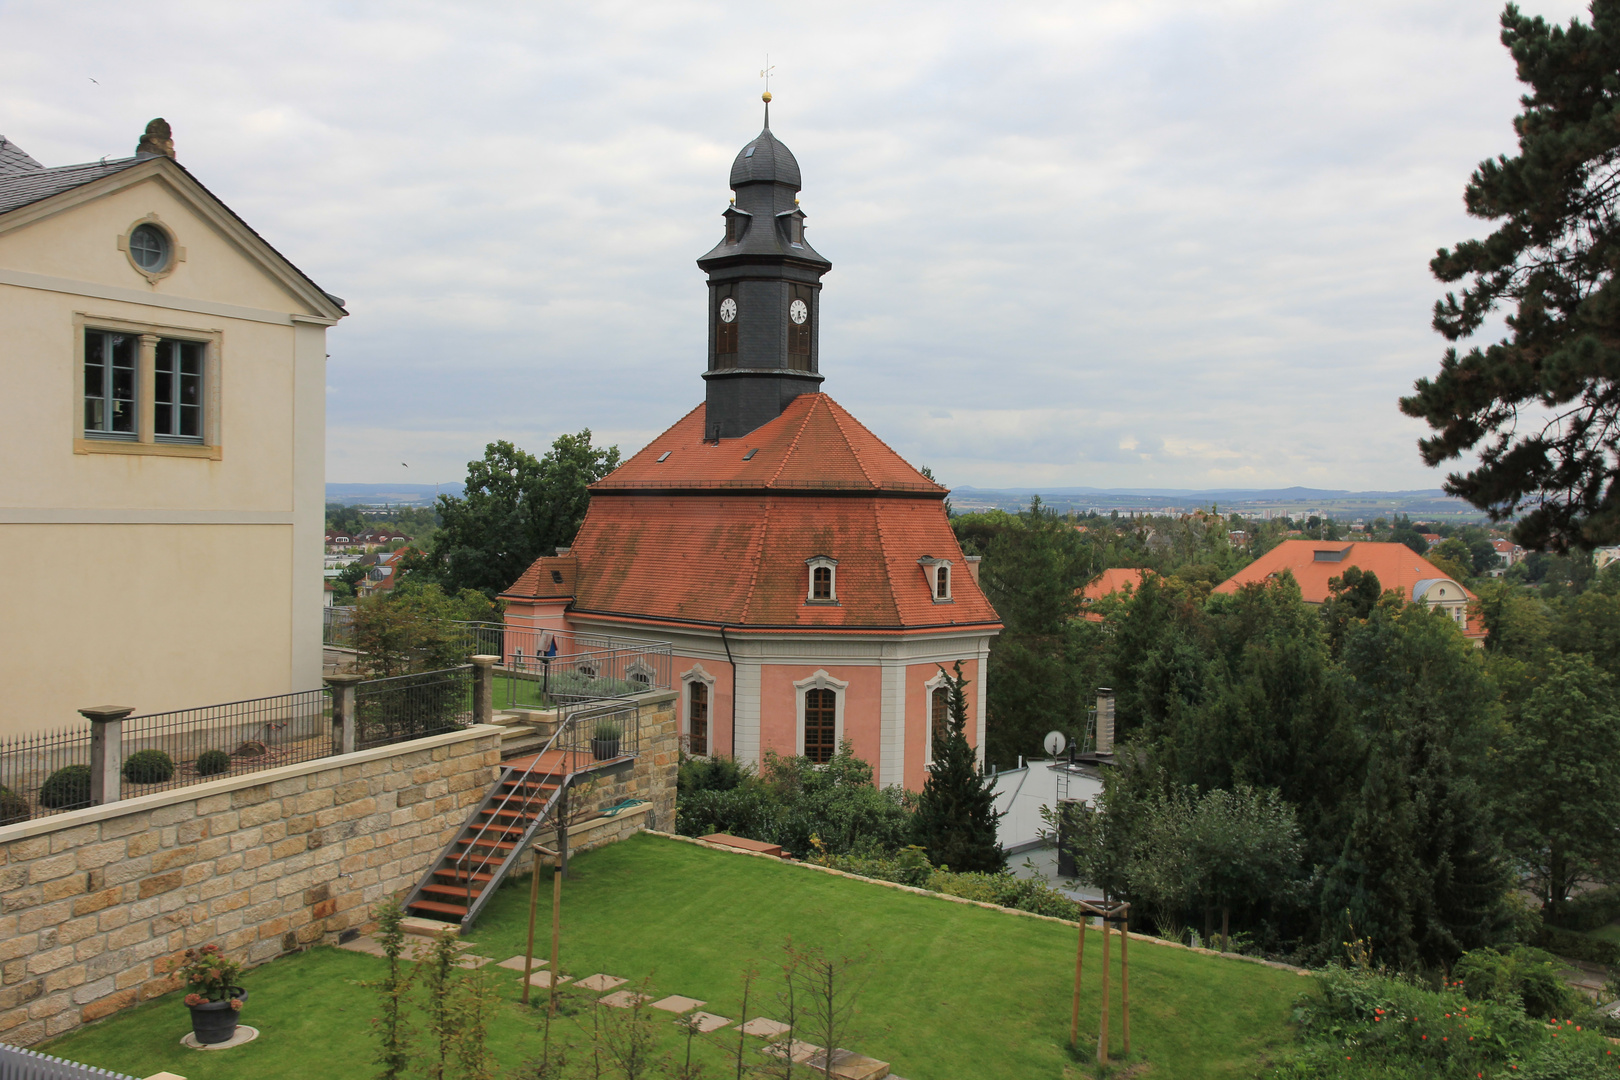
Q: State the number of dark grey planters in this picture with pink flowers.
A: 1